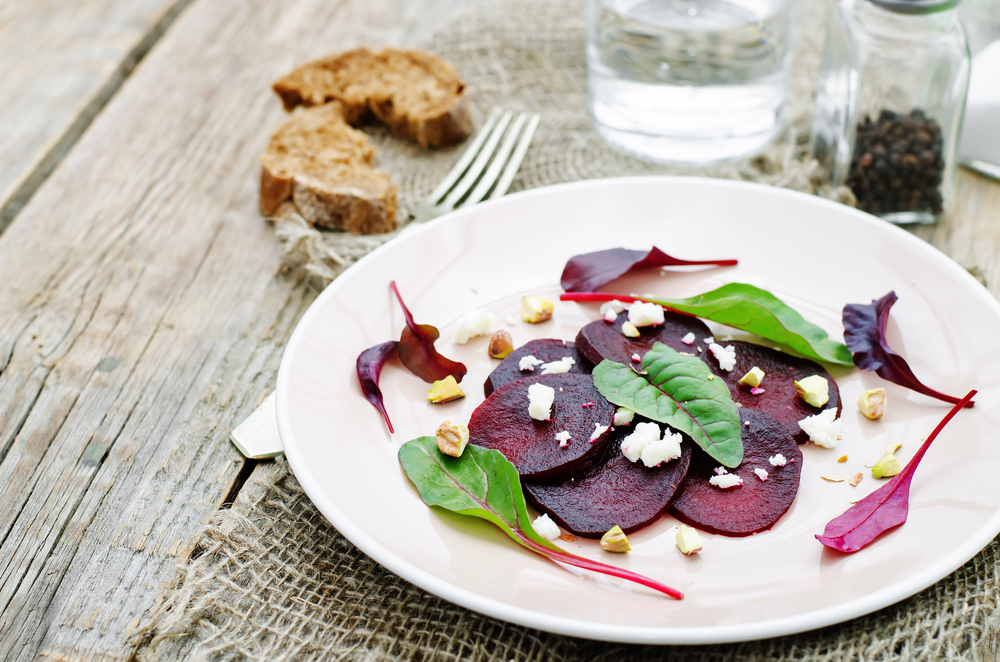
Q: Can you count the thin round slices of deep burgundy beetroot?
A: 6